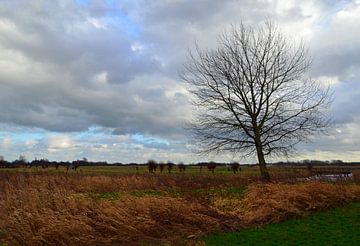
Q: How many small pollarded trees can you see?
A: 6